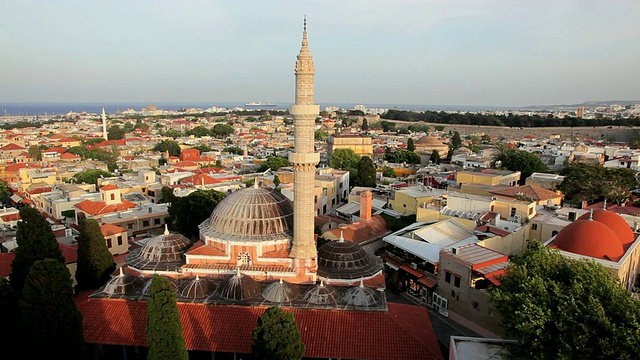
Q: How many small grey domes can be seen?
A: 7